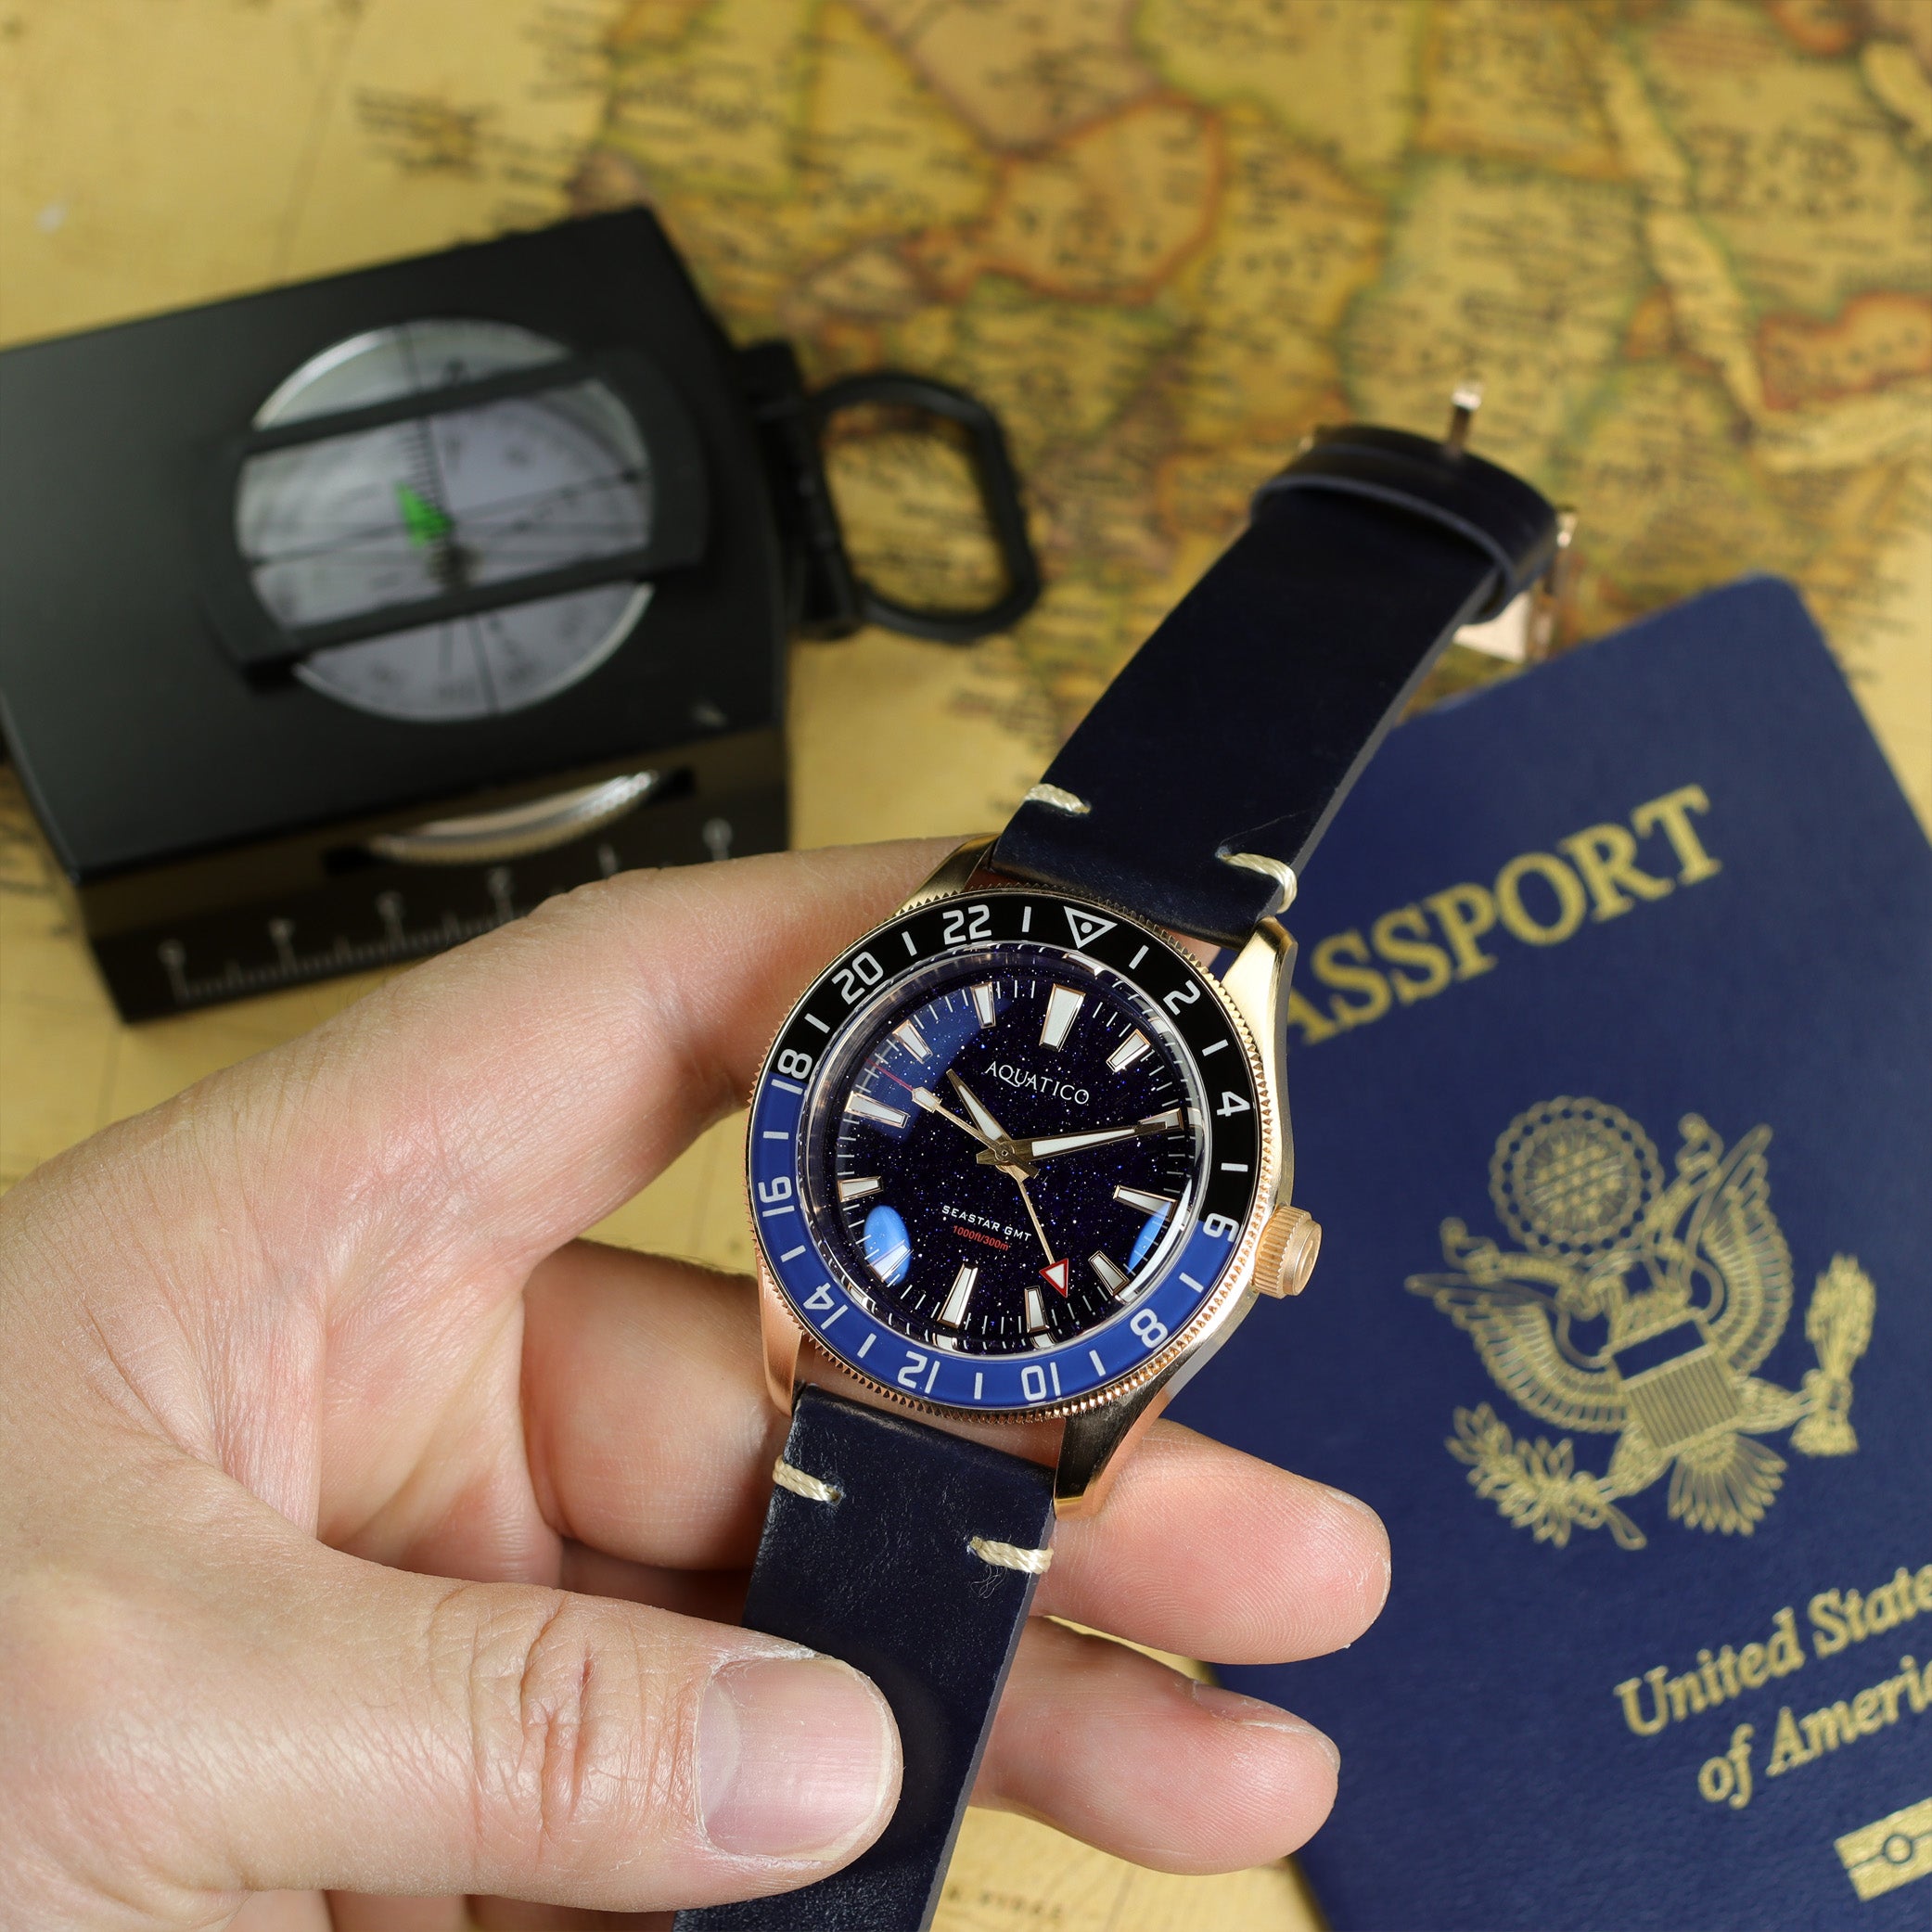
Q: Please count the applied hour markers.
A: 12